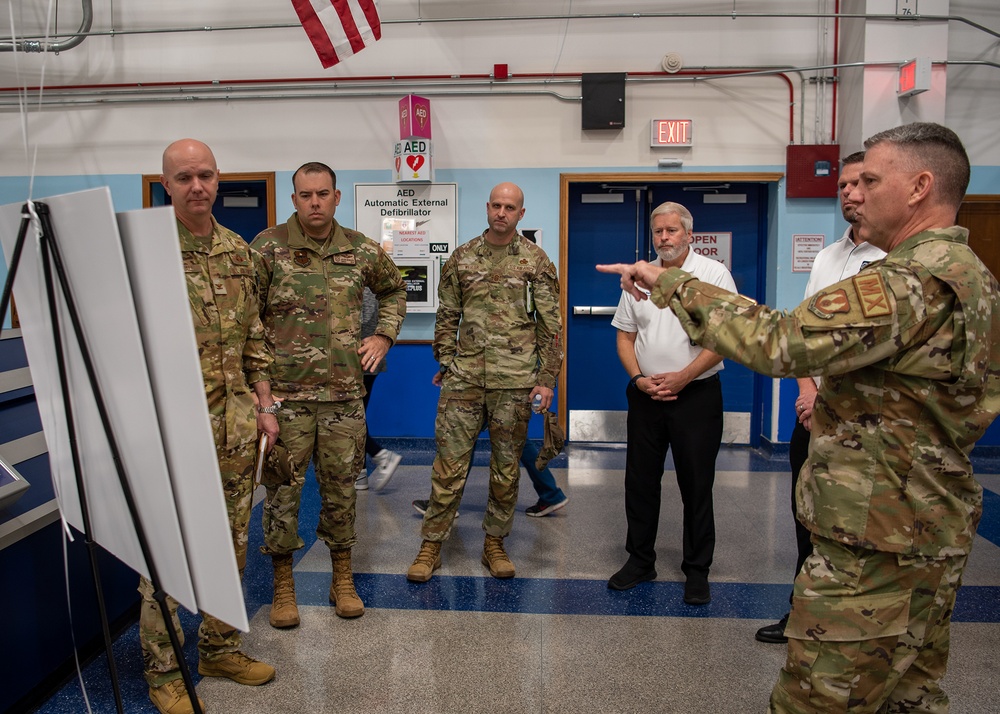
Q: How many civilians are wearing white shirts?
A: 2